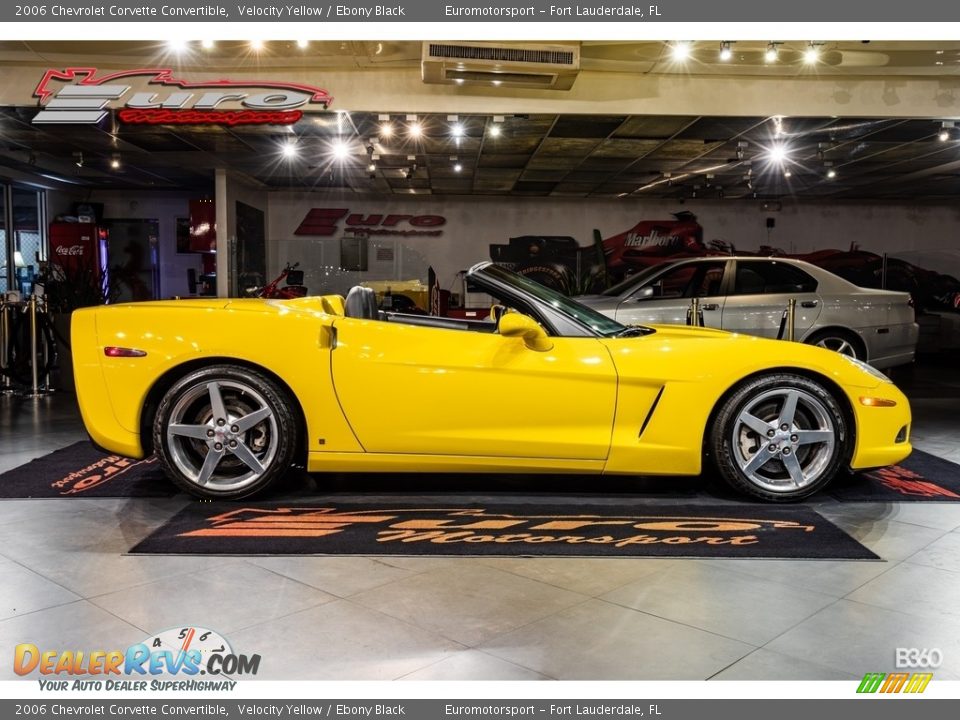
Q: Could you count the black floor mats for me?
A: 3